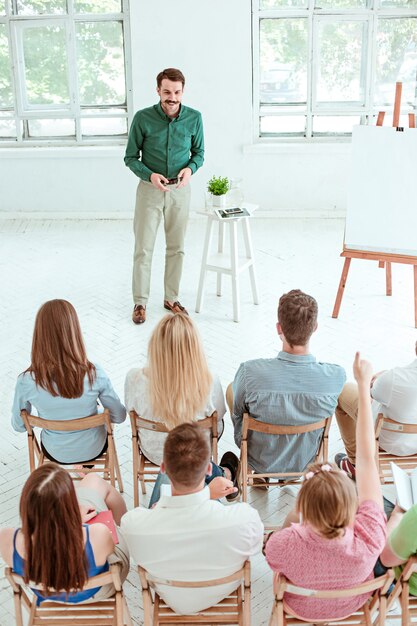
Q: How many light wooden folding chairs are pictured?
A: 8